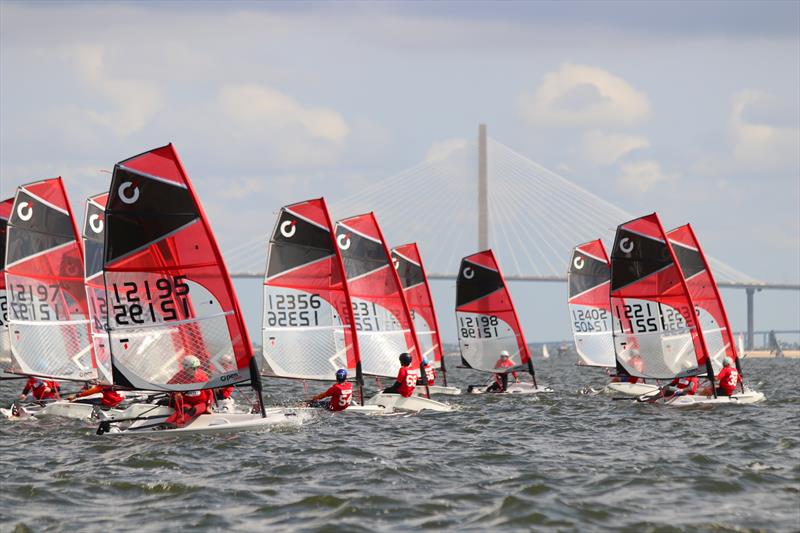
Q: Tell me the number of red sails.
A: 11